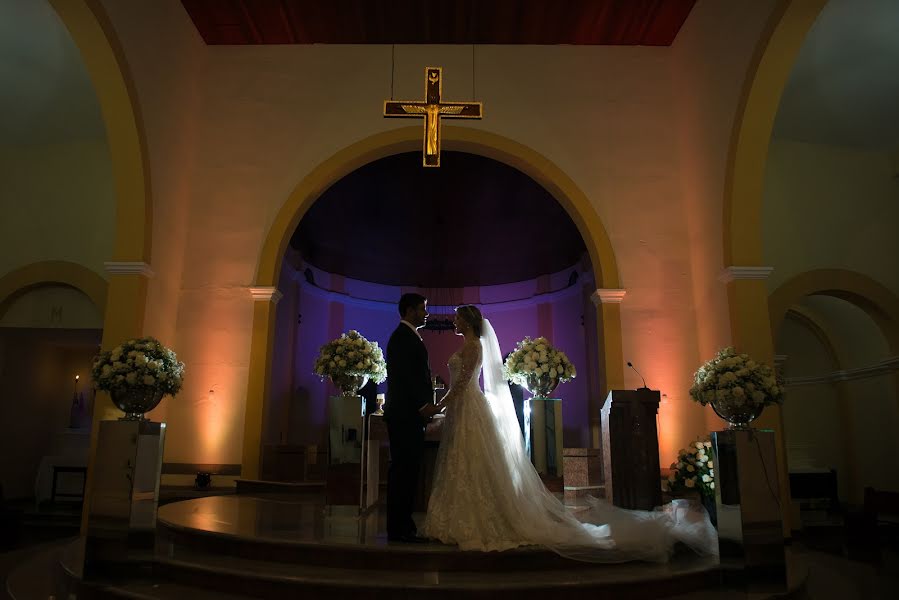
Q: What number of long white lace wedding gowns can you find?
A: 1